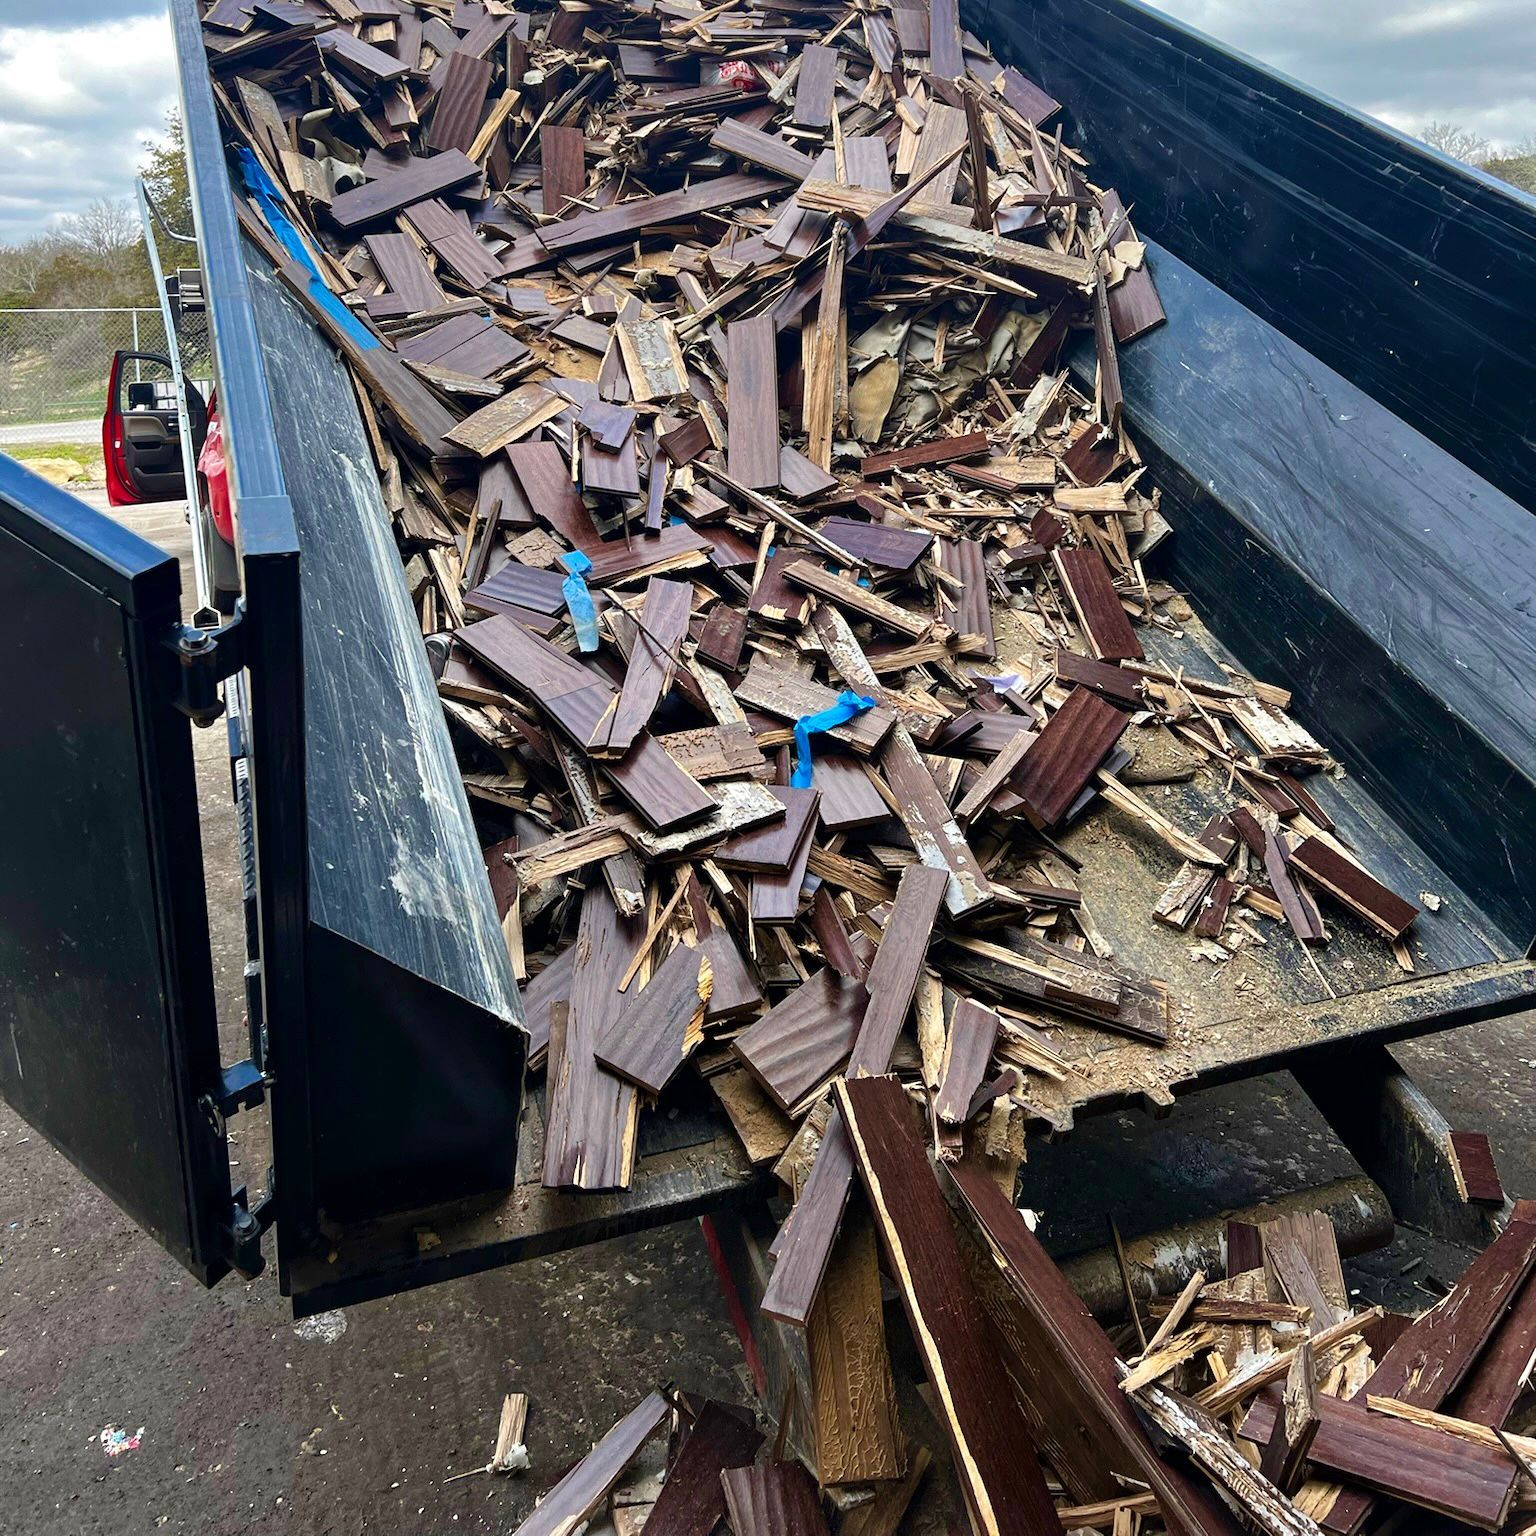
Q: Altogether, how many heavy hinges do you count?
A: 2